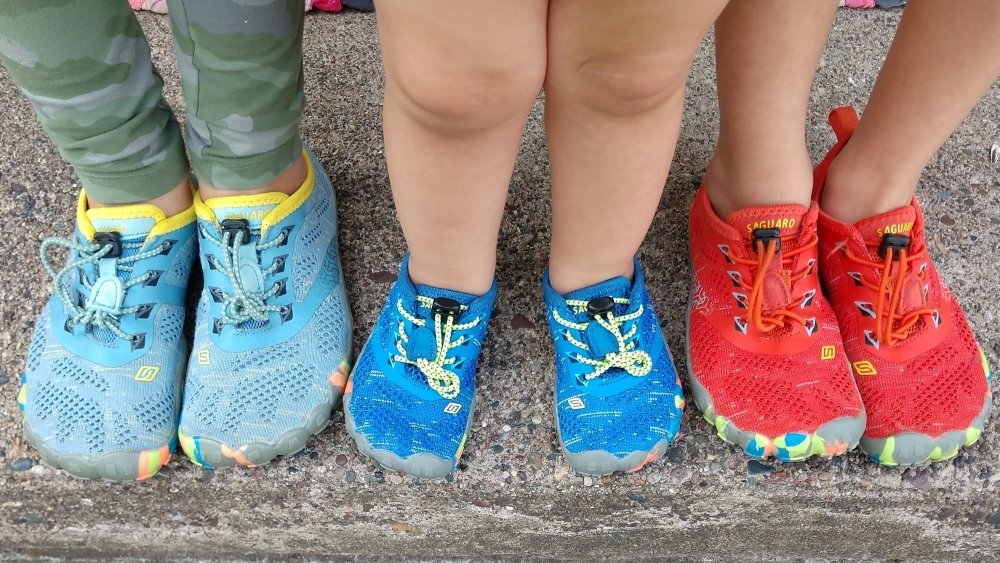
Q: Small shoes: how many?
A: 2